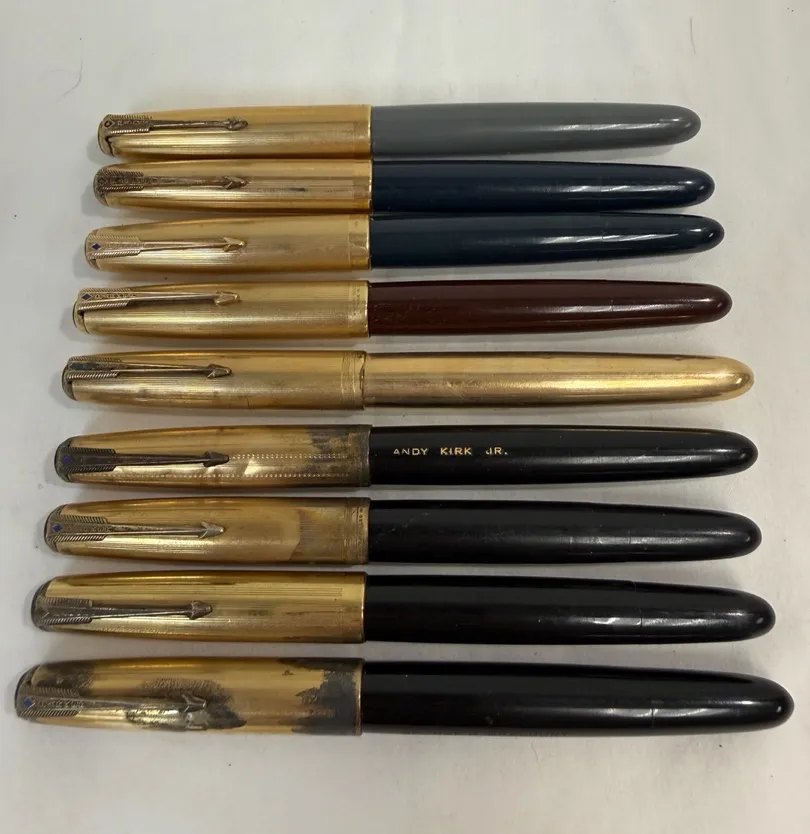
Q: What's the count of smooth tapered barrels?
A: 9